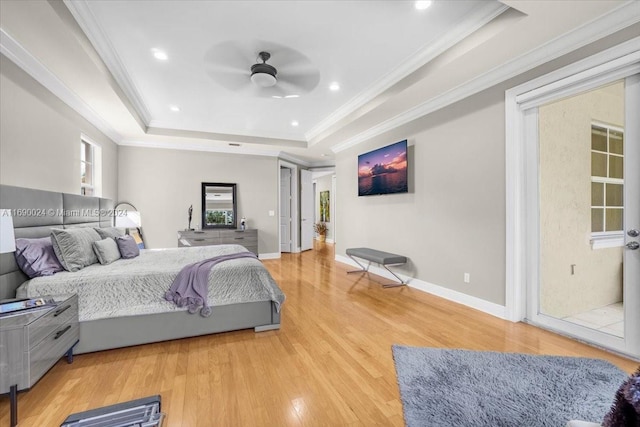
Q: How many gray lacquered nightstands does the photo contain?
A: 1